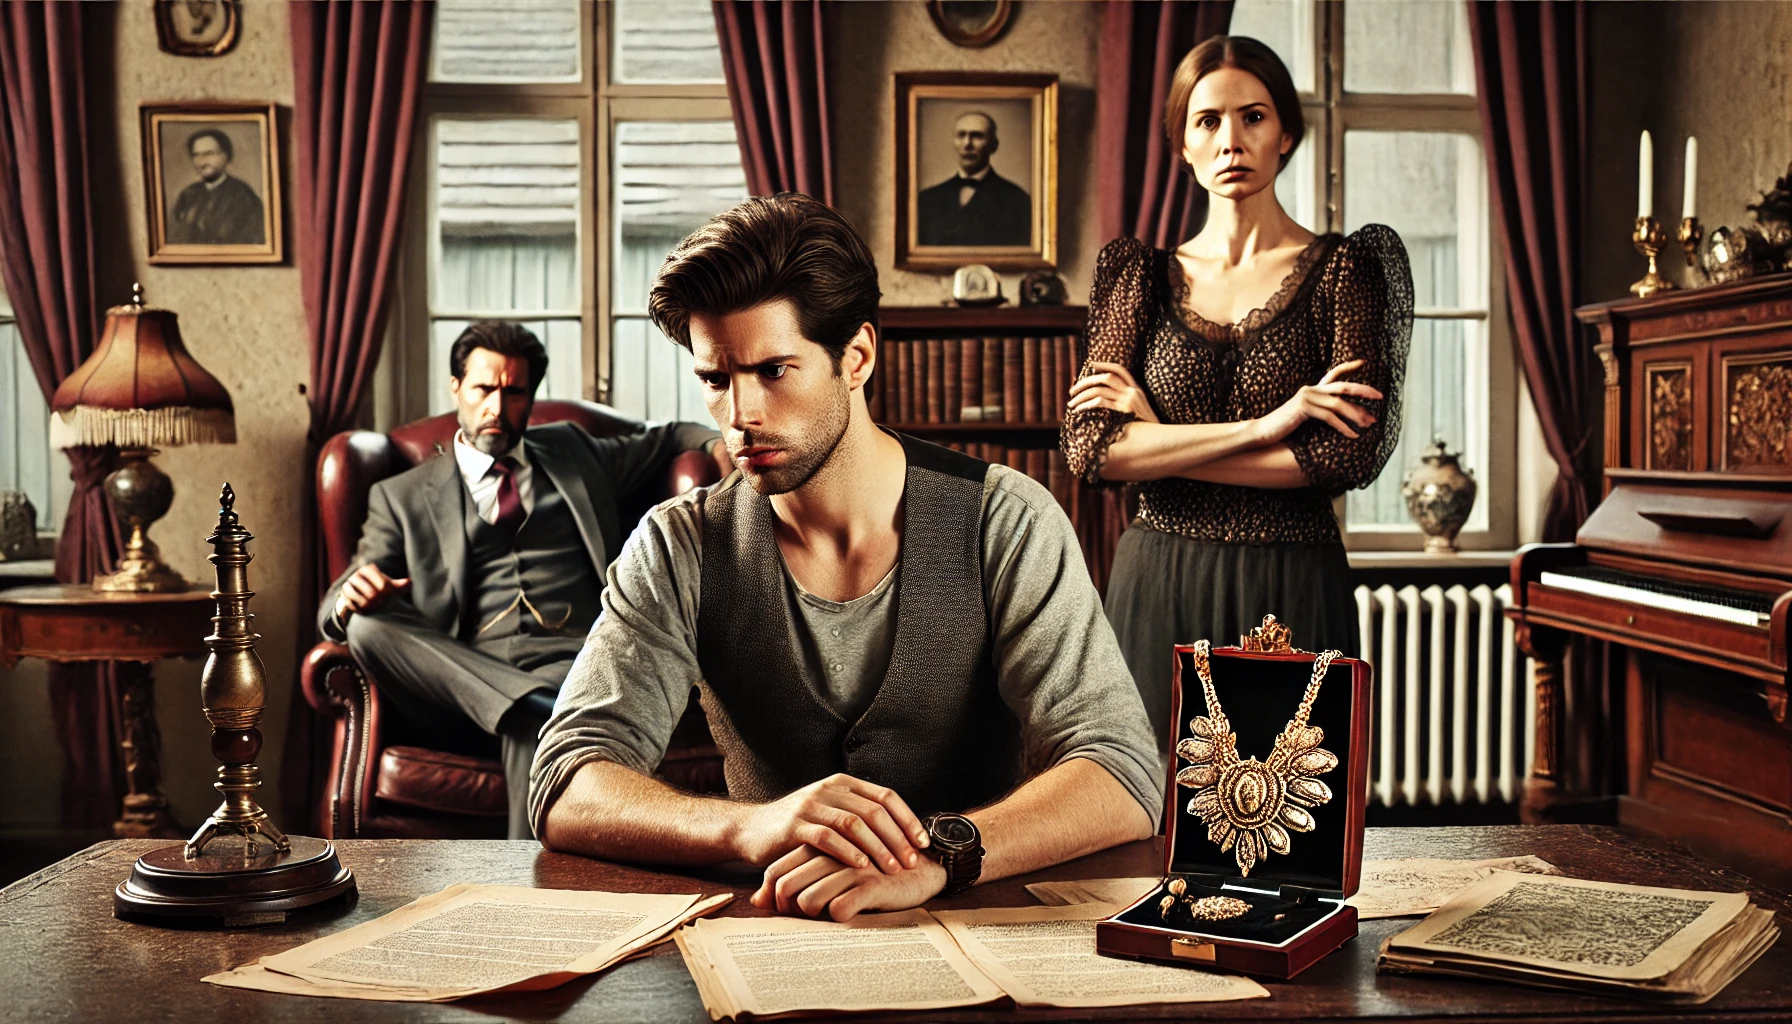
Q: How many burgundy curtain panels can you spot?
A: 5